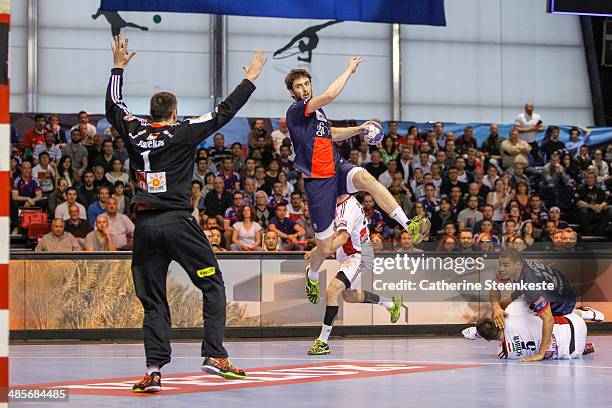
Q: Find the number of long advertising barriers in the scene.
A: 1